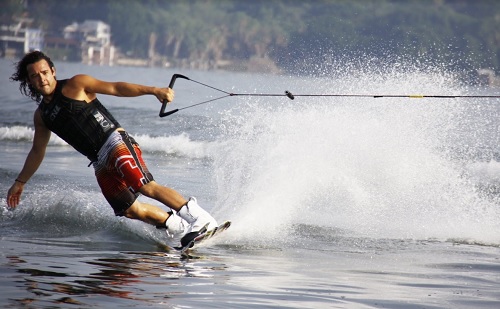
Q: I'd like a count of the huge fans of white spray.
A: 1